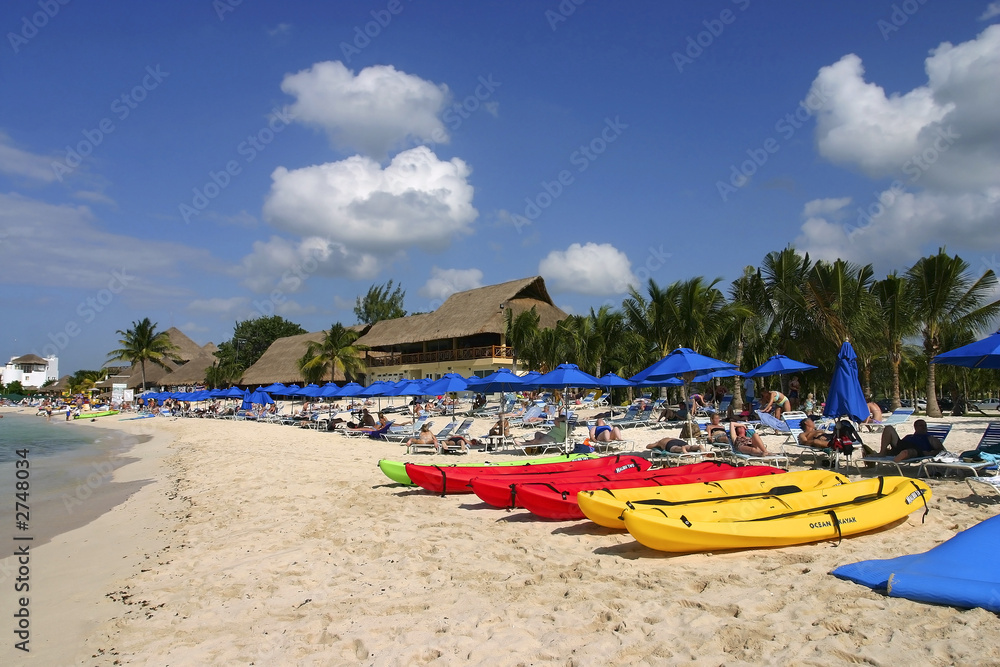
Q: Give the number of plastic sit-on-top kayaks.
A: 6